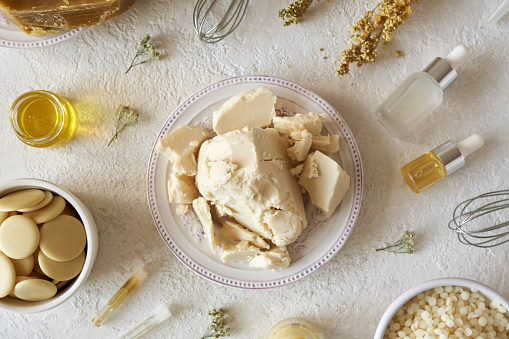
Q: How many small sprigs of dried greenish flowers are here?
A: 4